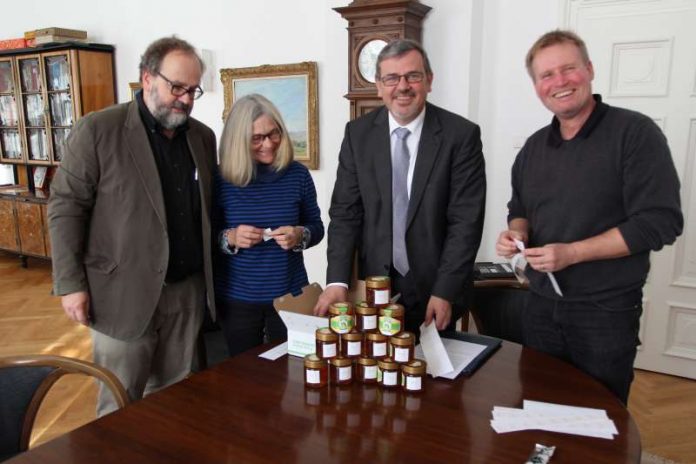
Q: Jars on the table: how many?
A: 13